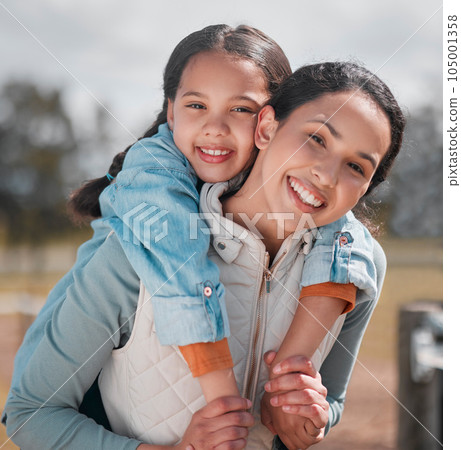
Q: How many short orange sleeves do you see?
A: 2